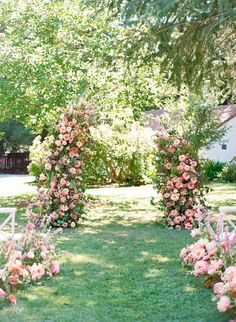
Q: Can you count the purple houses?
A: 0